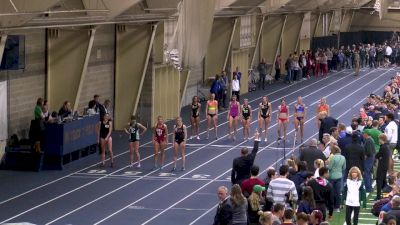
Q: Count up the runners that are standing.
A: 12